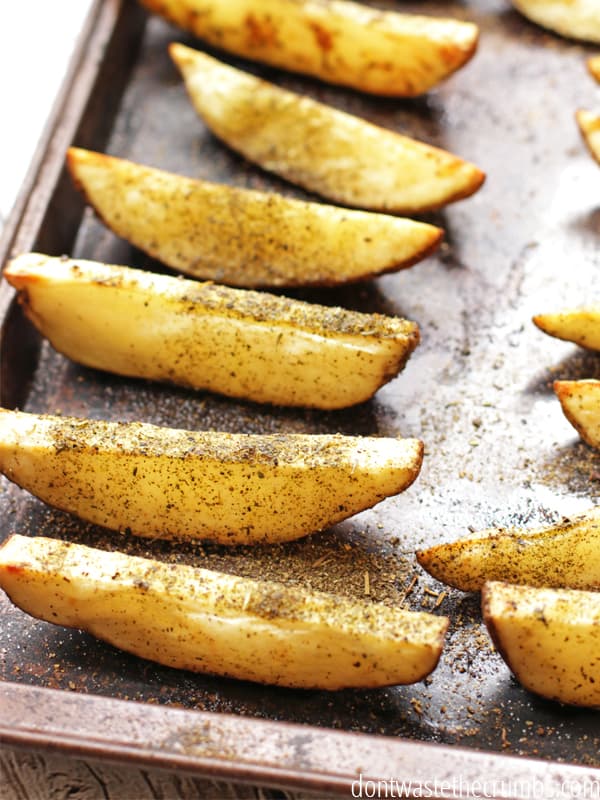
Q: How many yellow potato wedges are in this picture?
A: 13